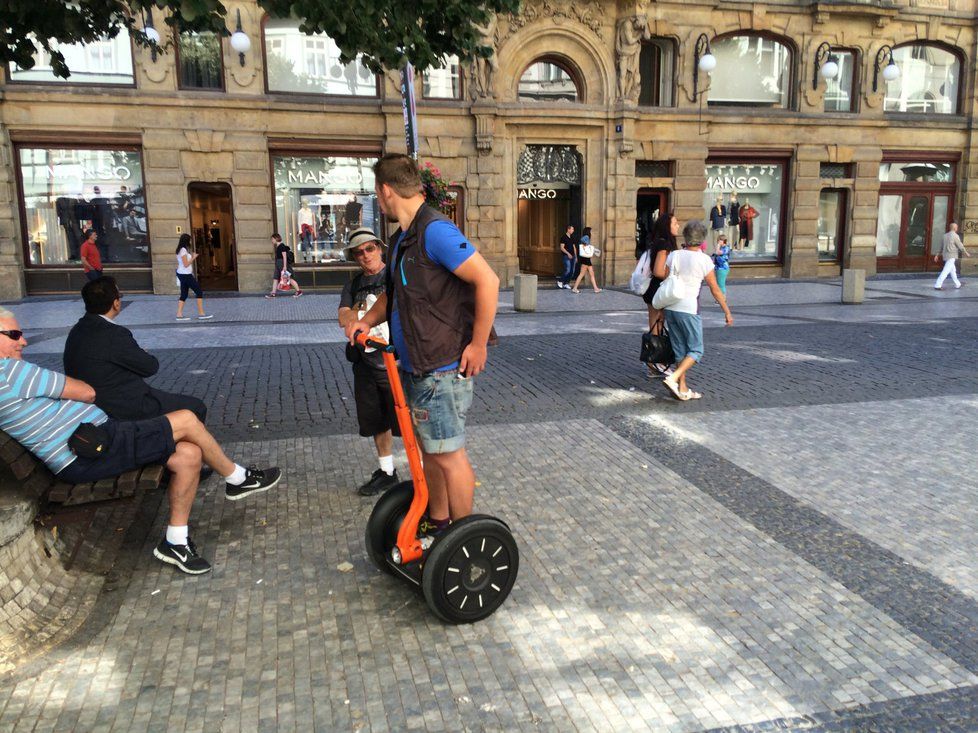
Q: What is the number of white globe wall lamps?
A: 5